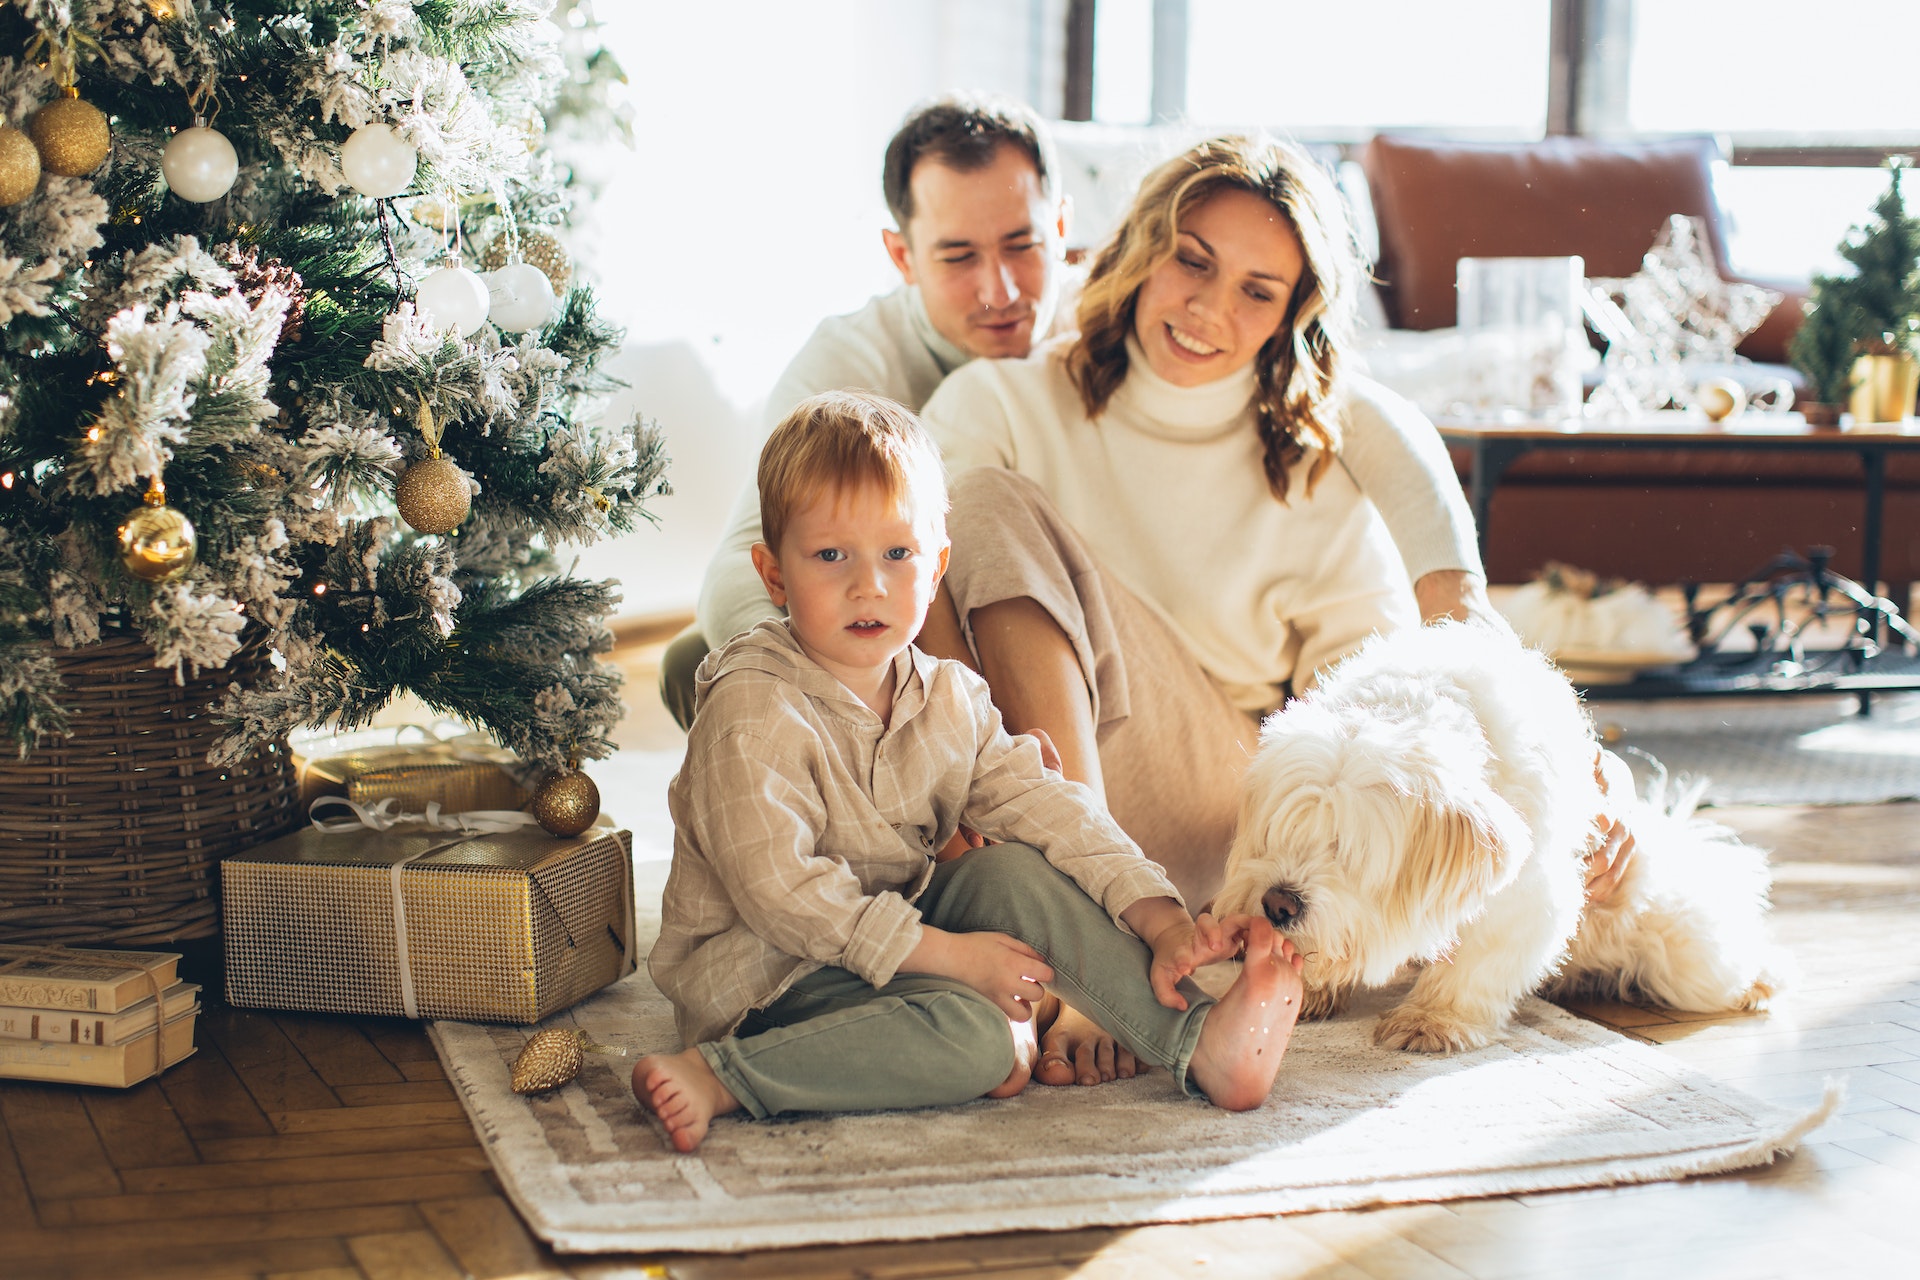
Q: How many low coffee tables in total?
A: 1